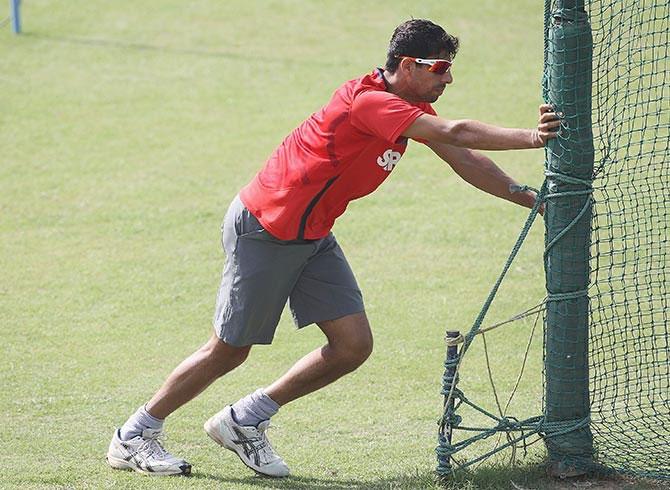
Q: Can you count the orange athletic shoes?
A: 0